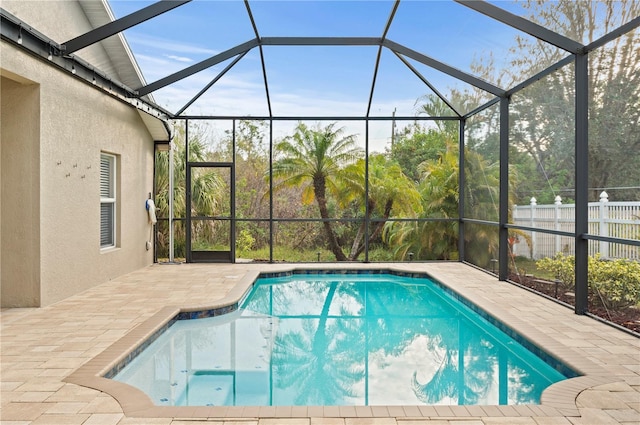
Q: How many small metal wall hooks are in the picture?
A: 5